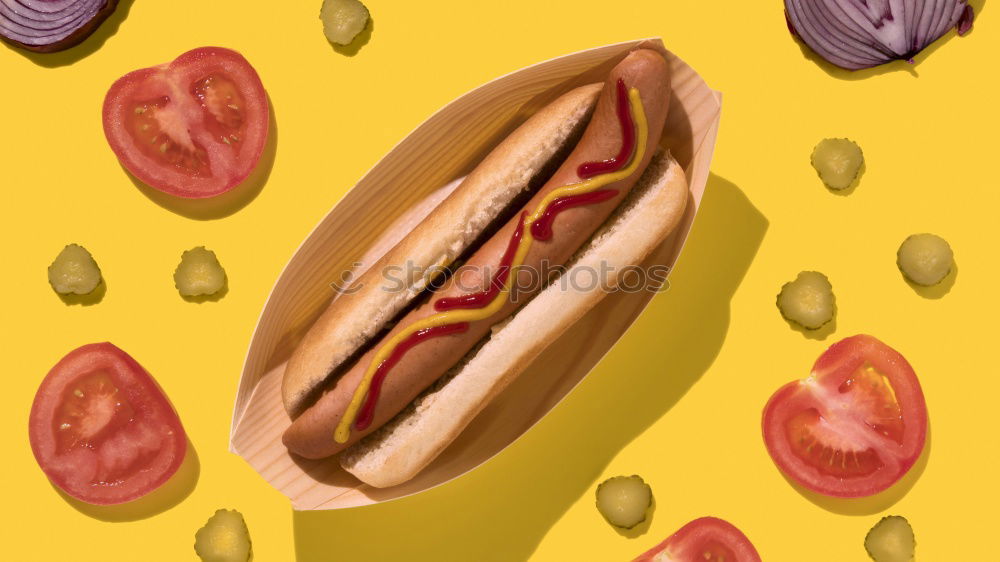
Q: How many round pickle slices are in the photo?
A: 9